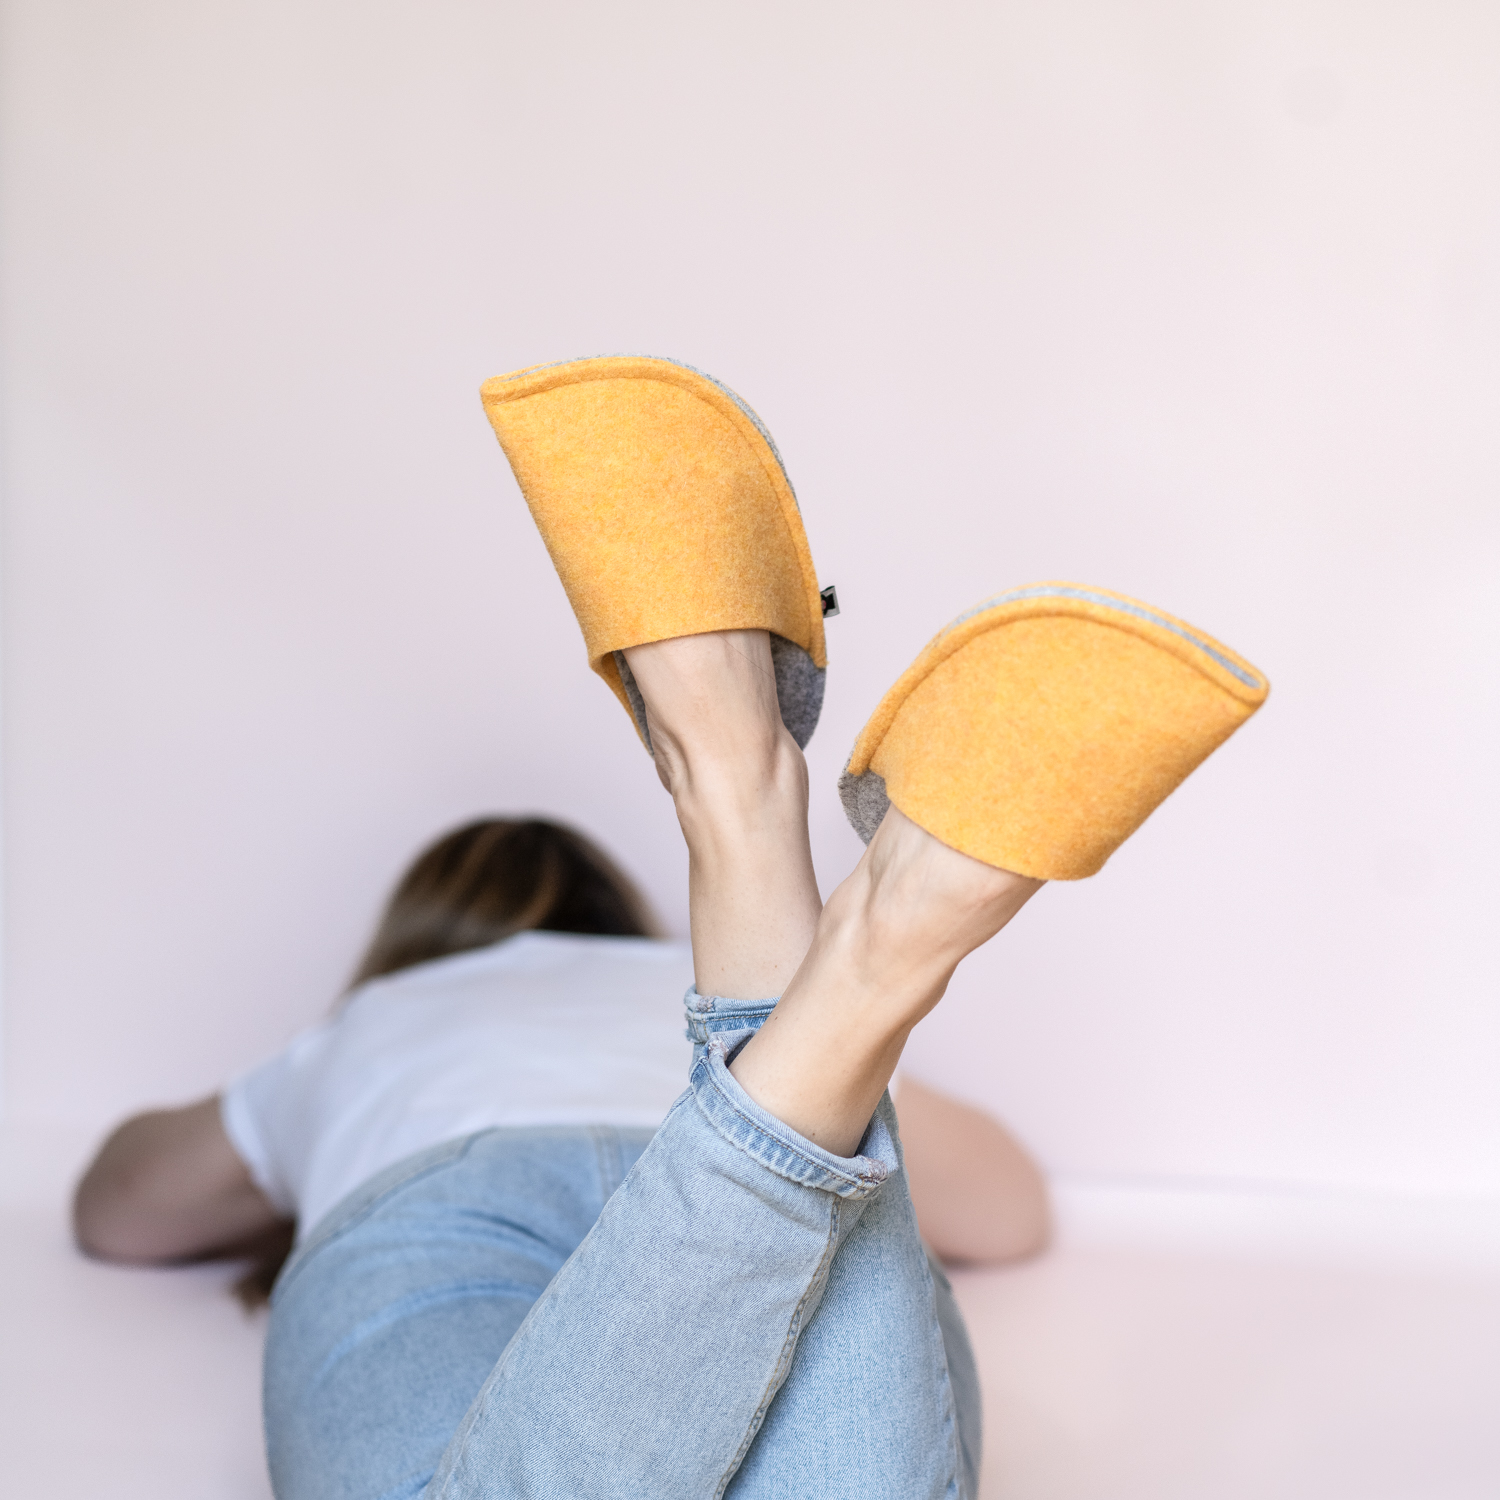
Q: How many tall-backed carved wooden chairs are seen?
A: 0